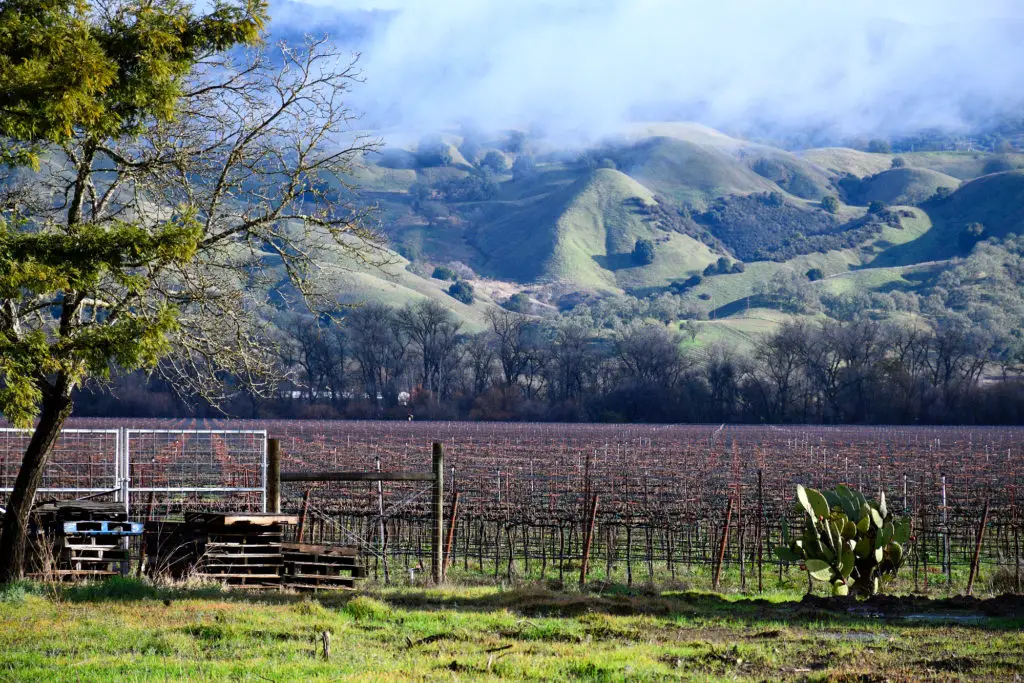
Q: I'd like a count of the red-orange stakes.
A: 5